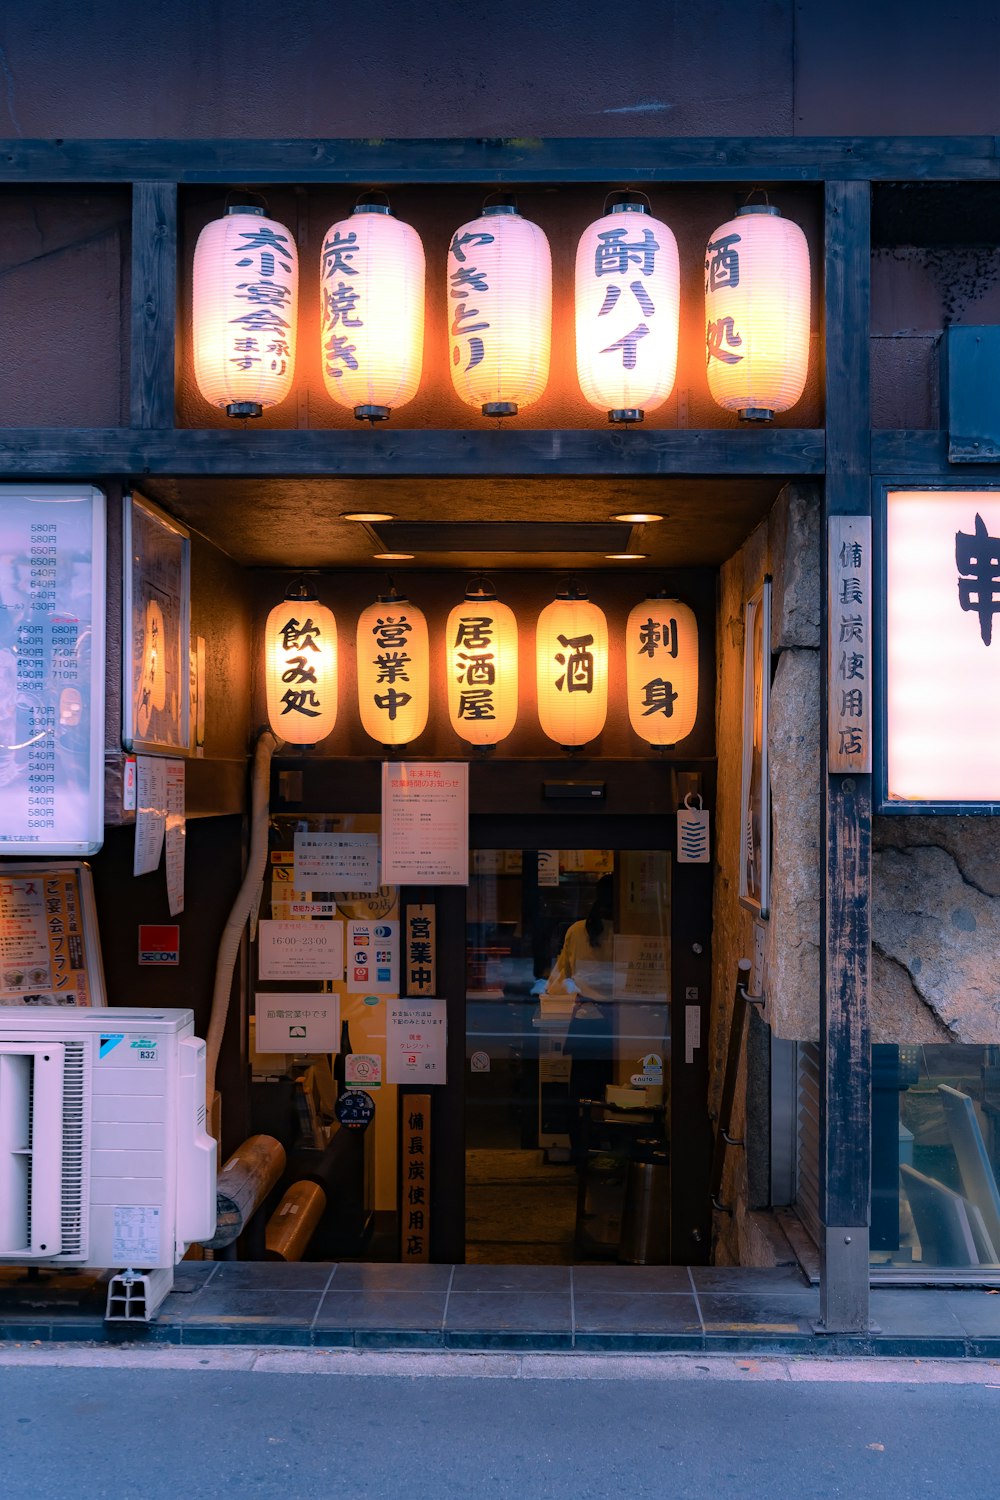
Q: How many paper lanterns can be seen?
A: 10